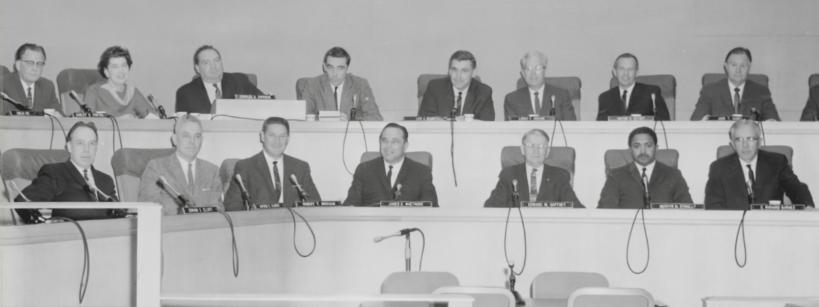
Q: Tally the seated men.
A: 14